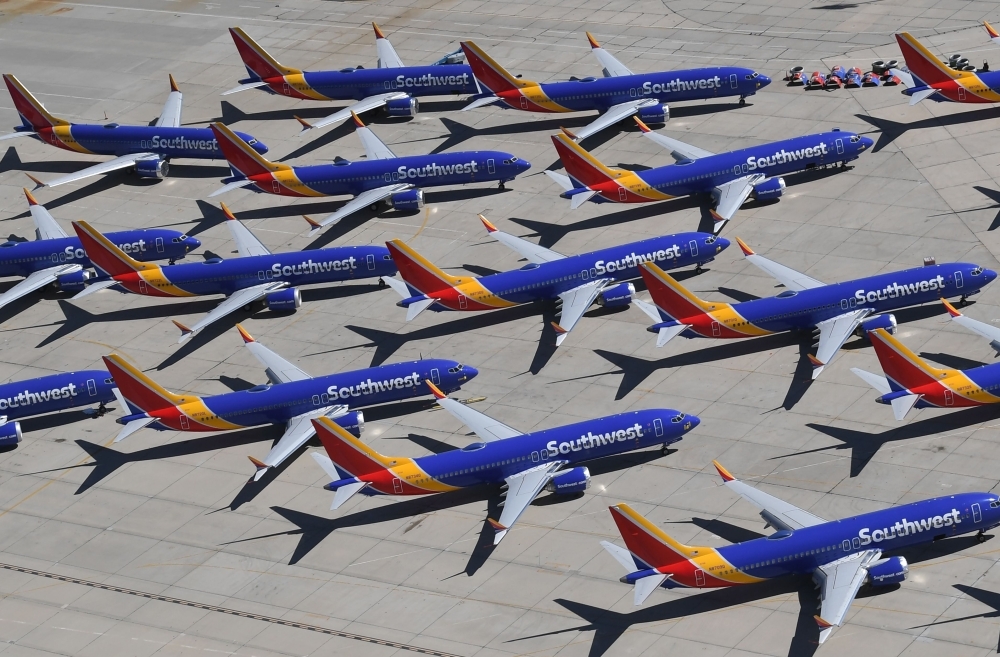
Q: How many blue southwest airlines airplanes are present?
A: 15